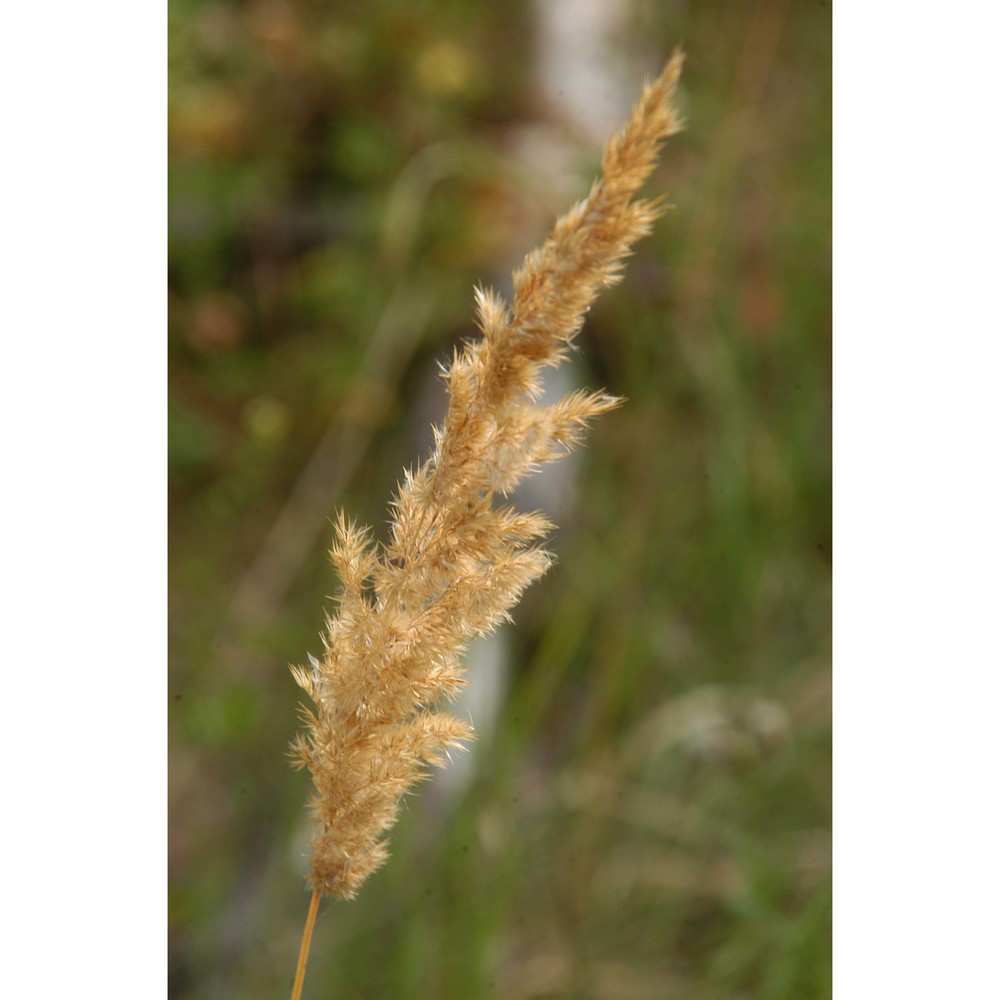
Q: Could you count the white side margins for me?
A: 2